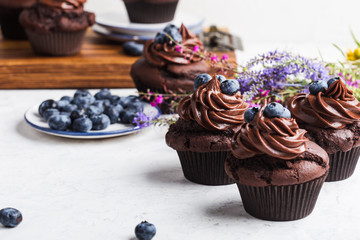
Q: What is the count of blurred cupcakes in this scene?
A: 4